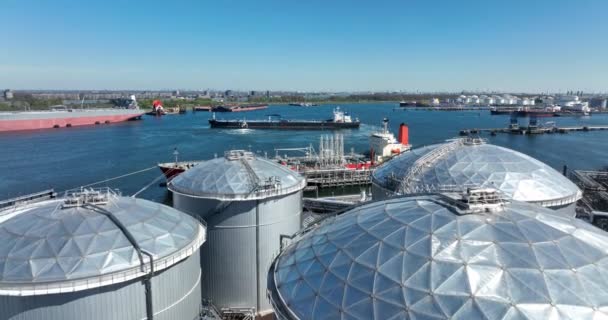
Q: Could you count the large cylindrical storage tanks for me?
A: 4